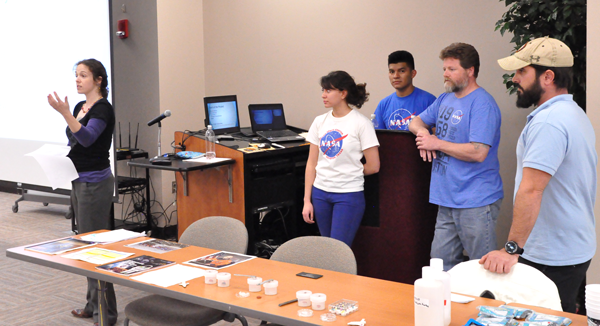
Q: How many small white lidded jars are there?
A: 6